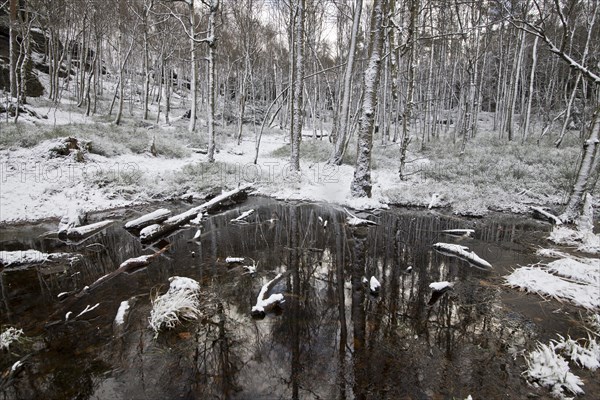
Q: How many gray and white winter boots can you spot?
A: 0